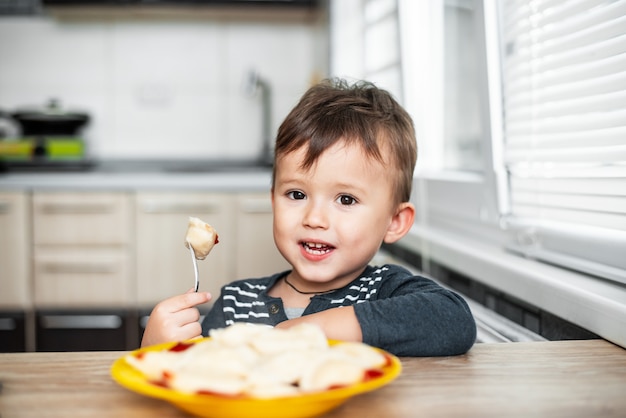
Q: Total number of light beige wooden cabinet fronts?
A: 5